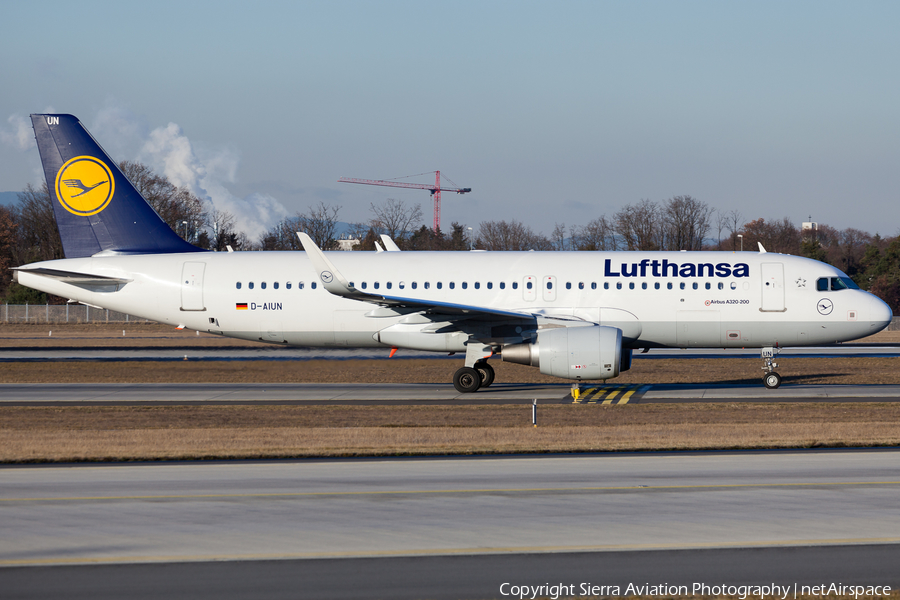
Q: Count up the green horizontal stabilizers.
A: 0